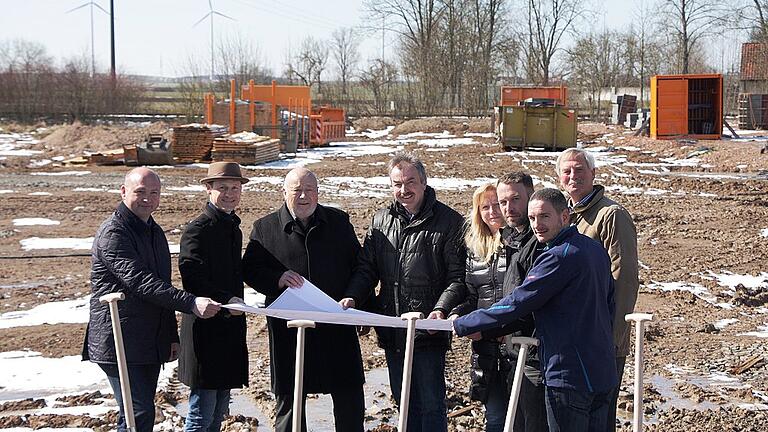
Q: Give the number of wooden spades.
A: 5